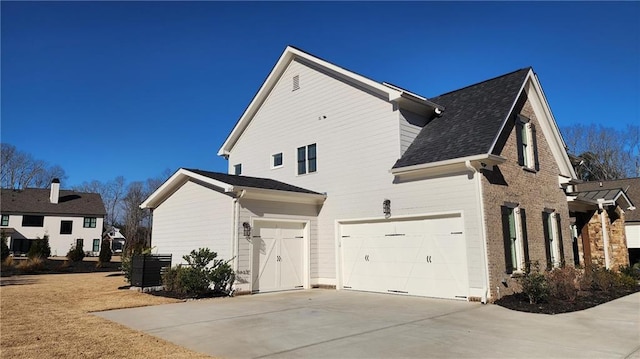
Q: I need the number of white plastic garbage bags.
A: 0